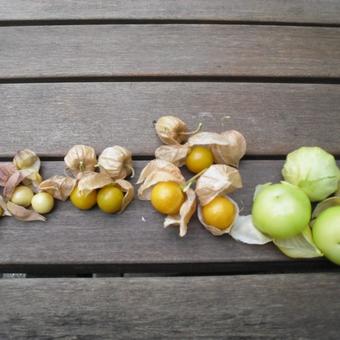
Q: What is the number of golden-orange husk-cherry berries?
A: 5